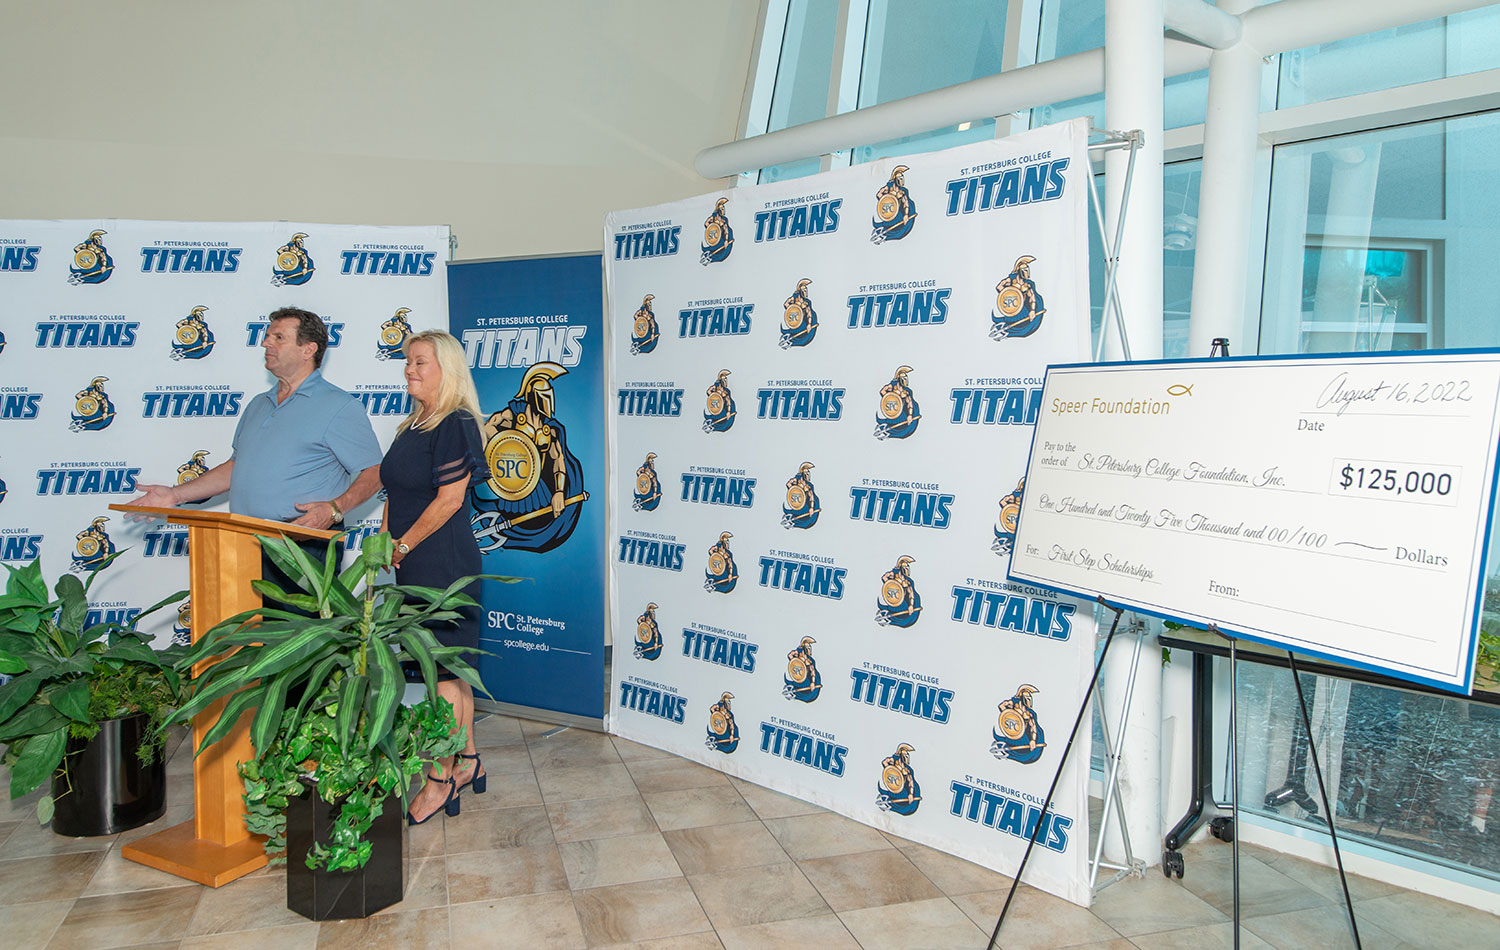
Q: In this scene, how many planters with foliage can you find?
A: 2